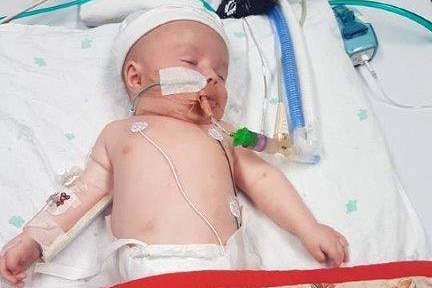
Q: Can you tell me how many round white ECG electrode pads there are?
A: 3